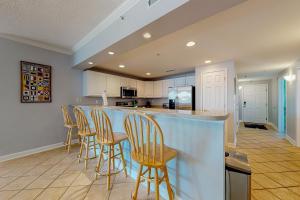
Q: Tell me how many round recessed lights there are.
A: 7